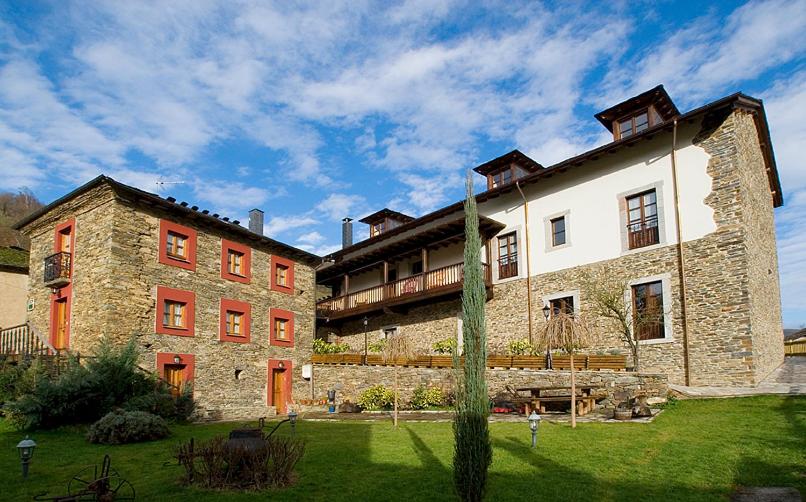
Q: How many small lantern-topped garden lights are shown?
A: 3